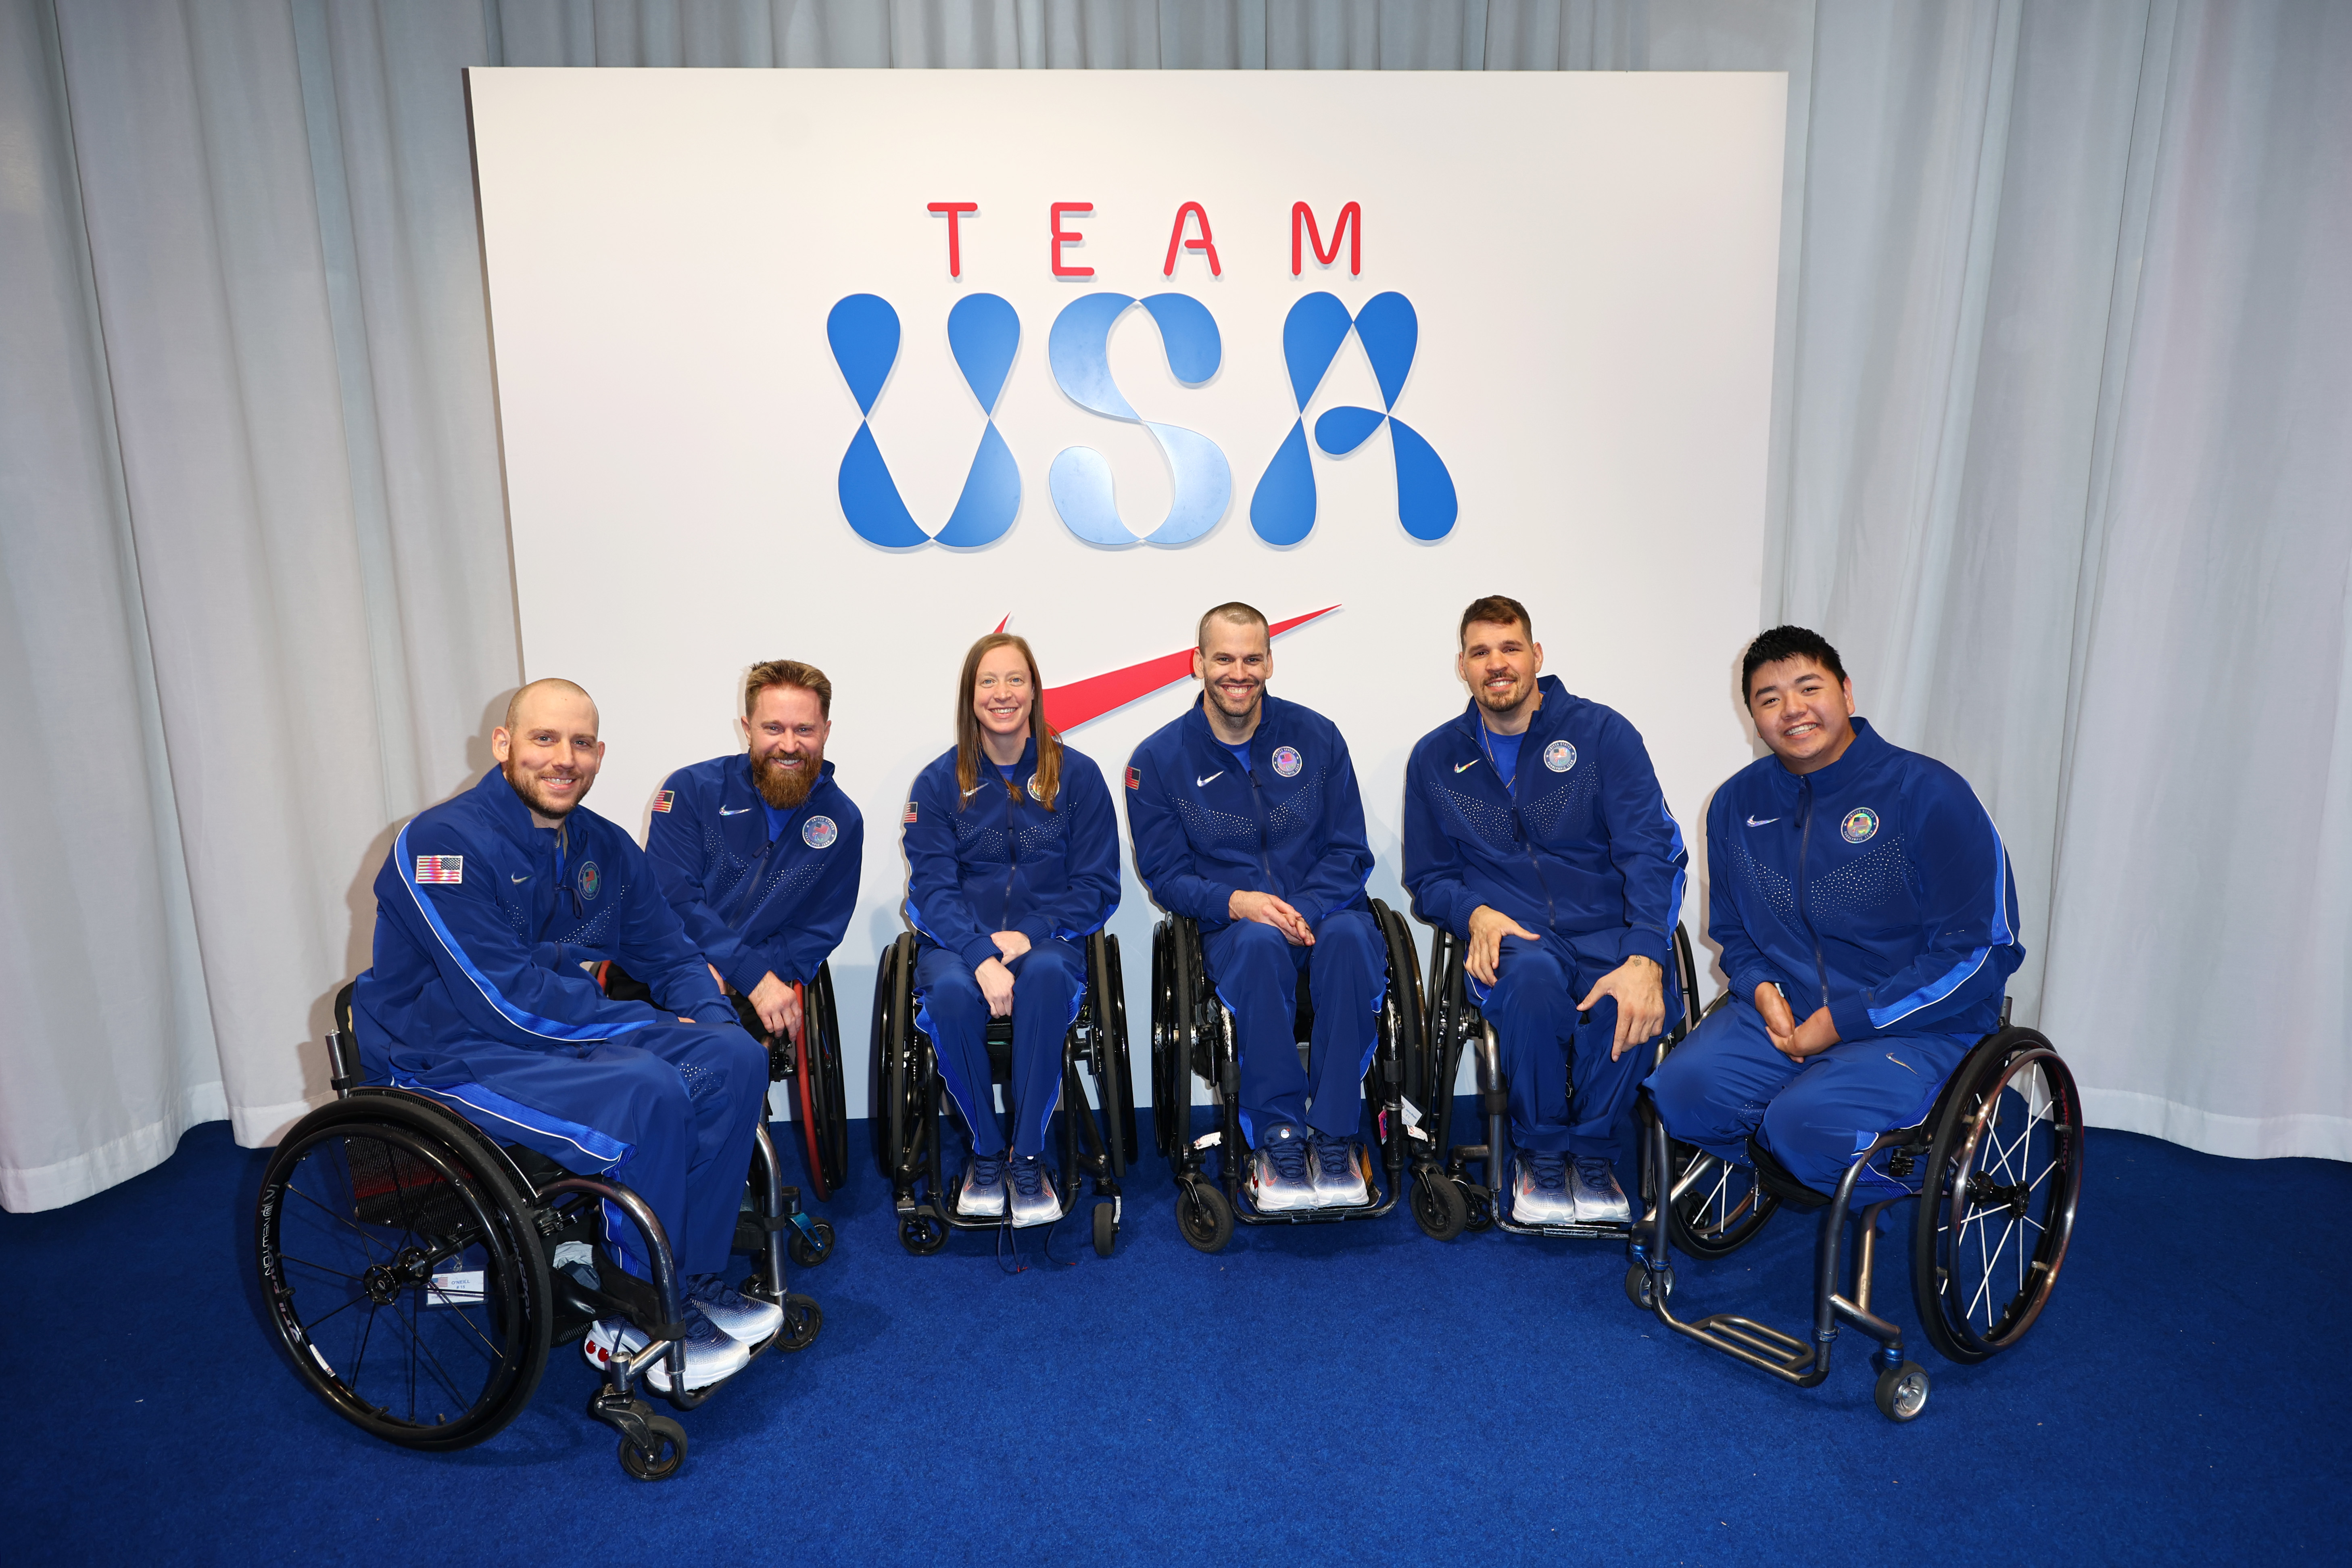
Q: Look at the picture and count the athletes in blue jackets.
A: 6